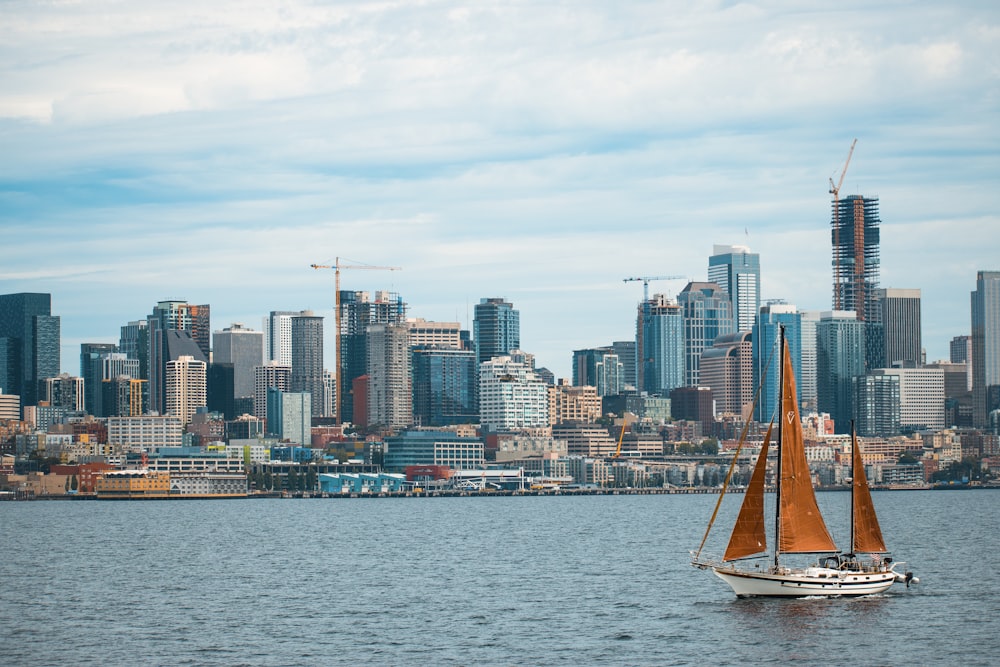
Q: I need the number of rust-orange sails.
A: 3